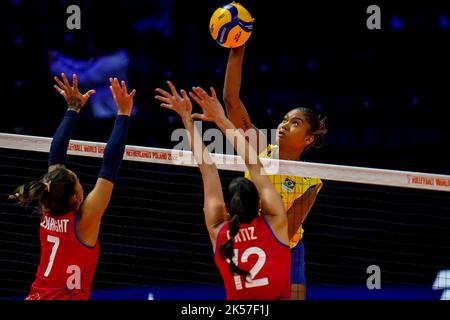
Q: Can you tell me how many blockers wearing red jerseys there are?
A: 2